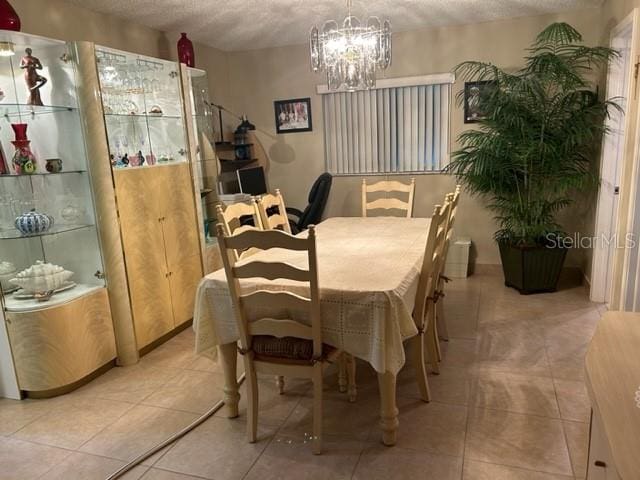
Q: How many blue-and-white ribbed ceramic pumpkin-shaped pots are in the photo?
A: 1